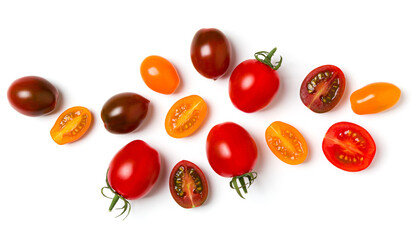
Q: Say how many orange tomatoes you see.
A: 5